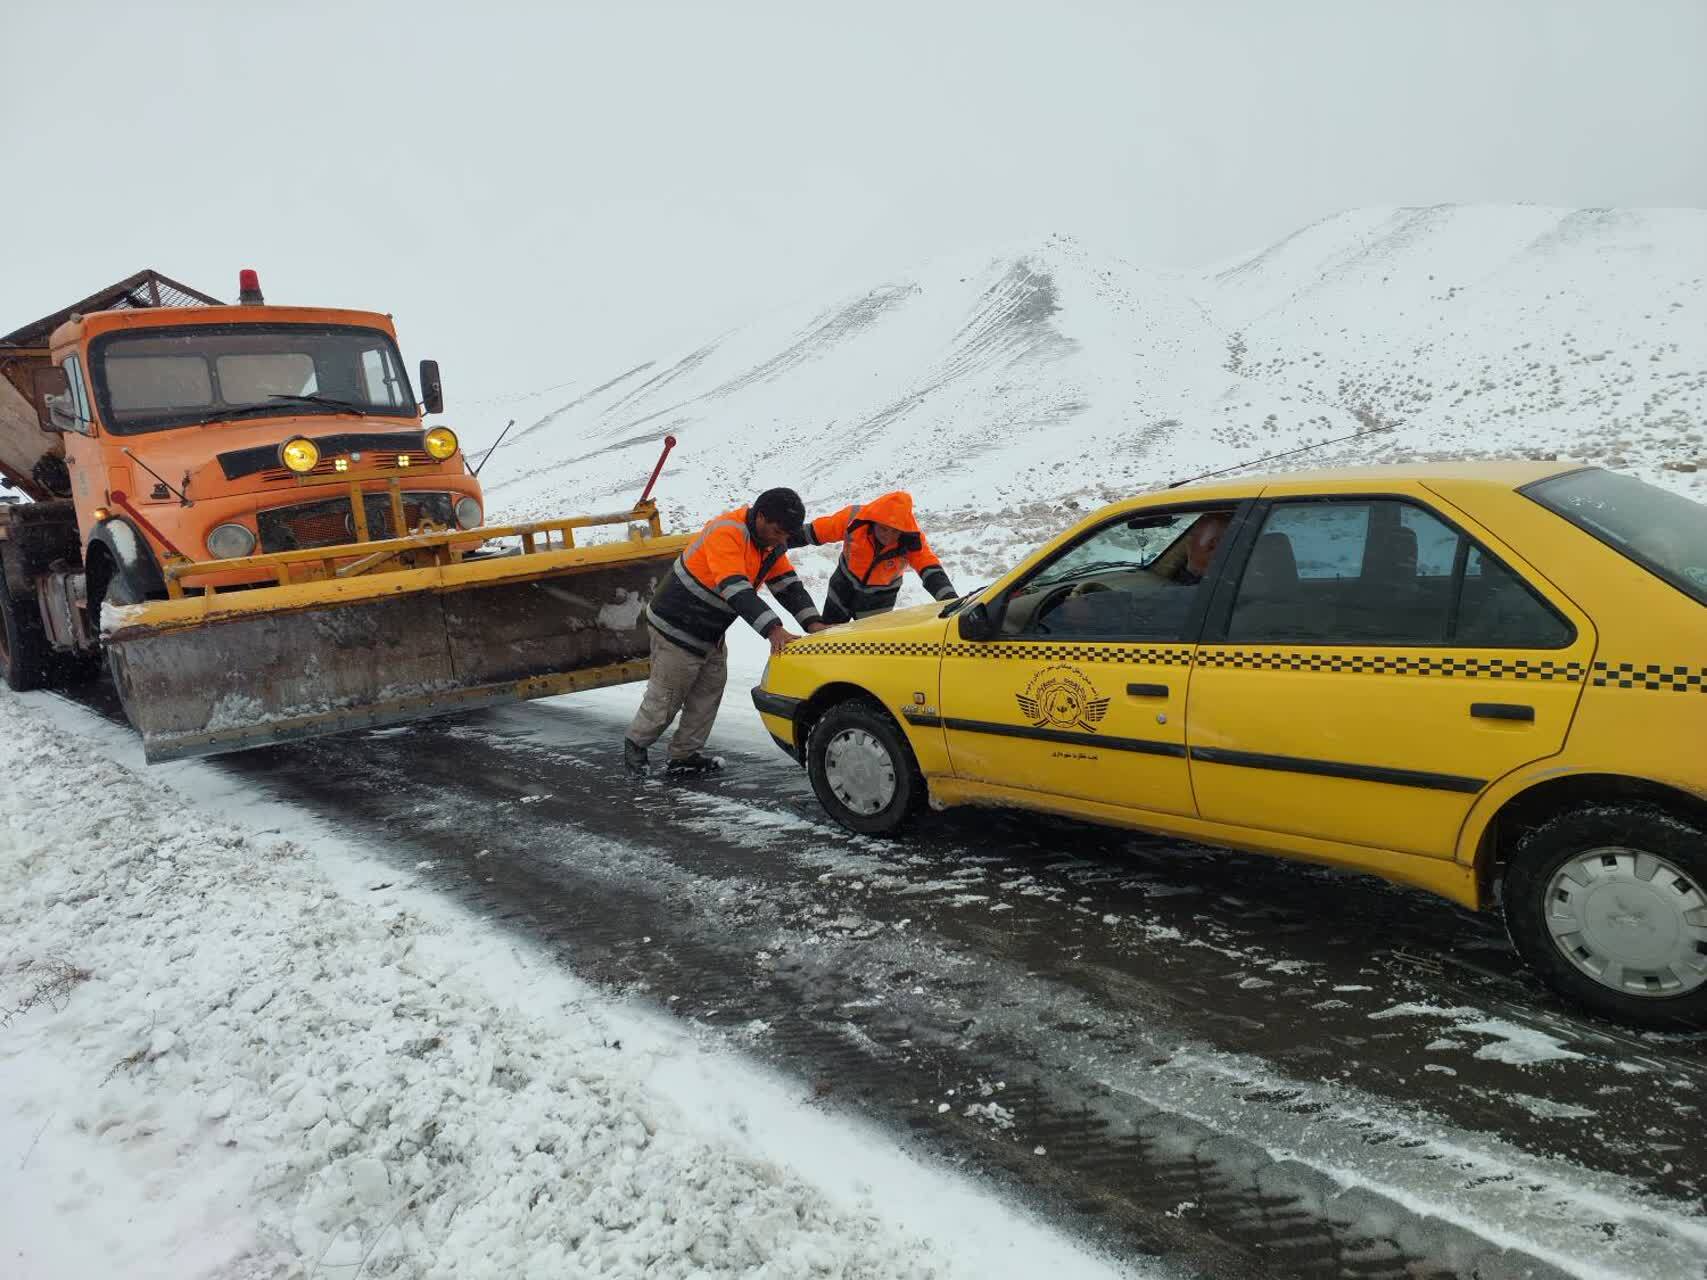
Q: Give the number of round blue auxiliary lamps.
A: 0